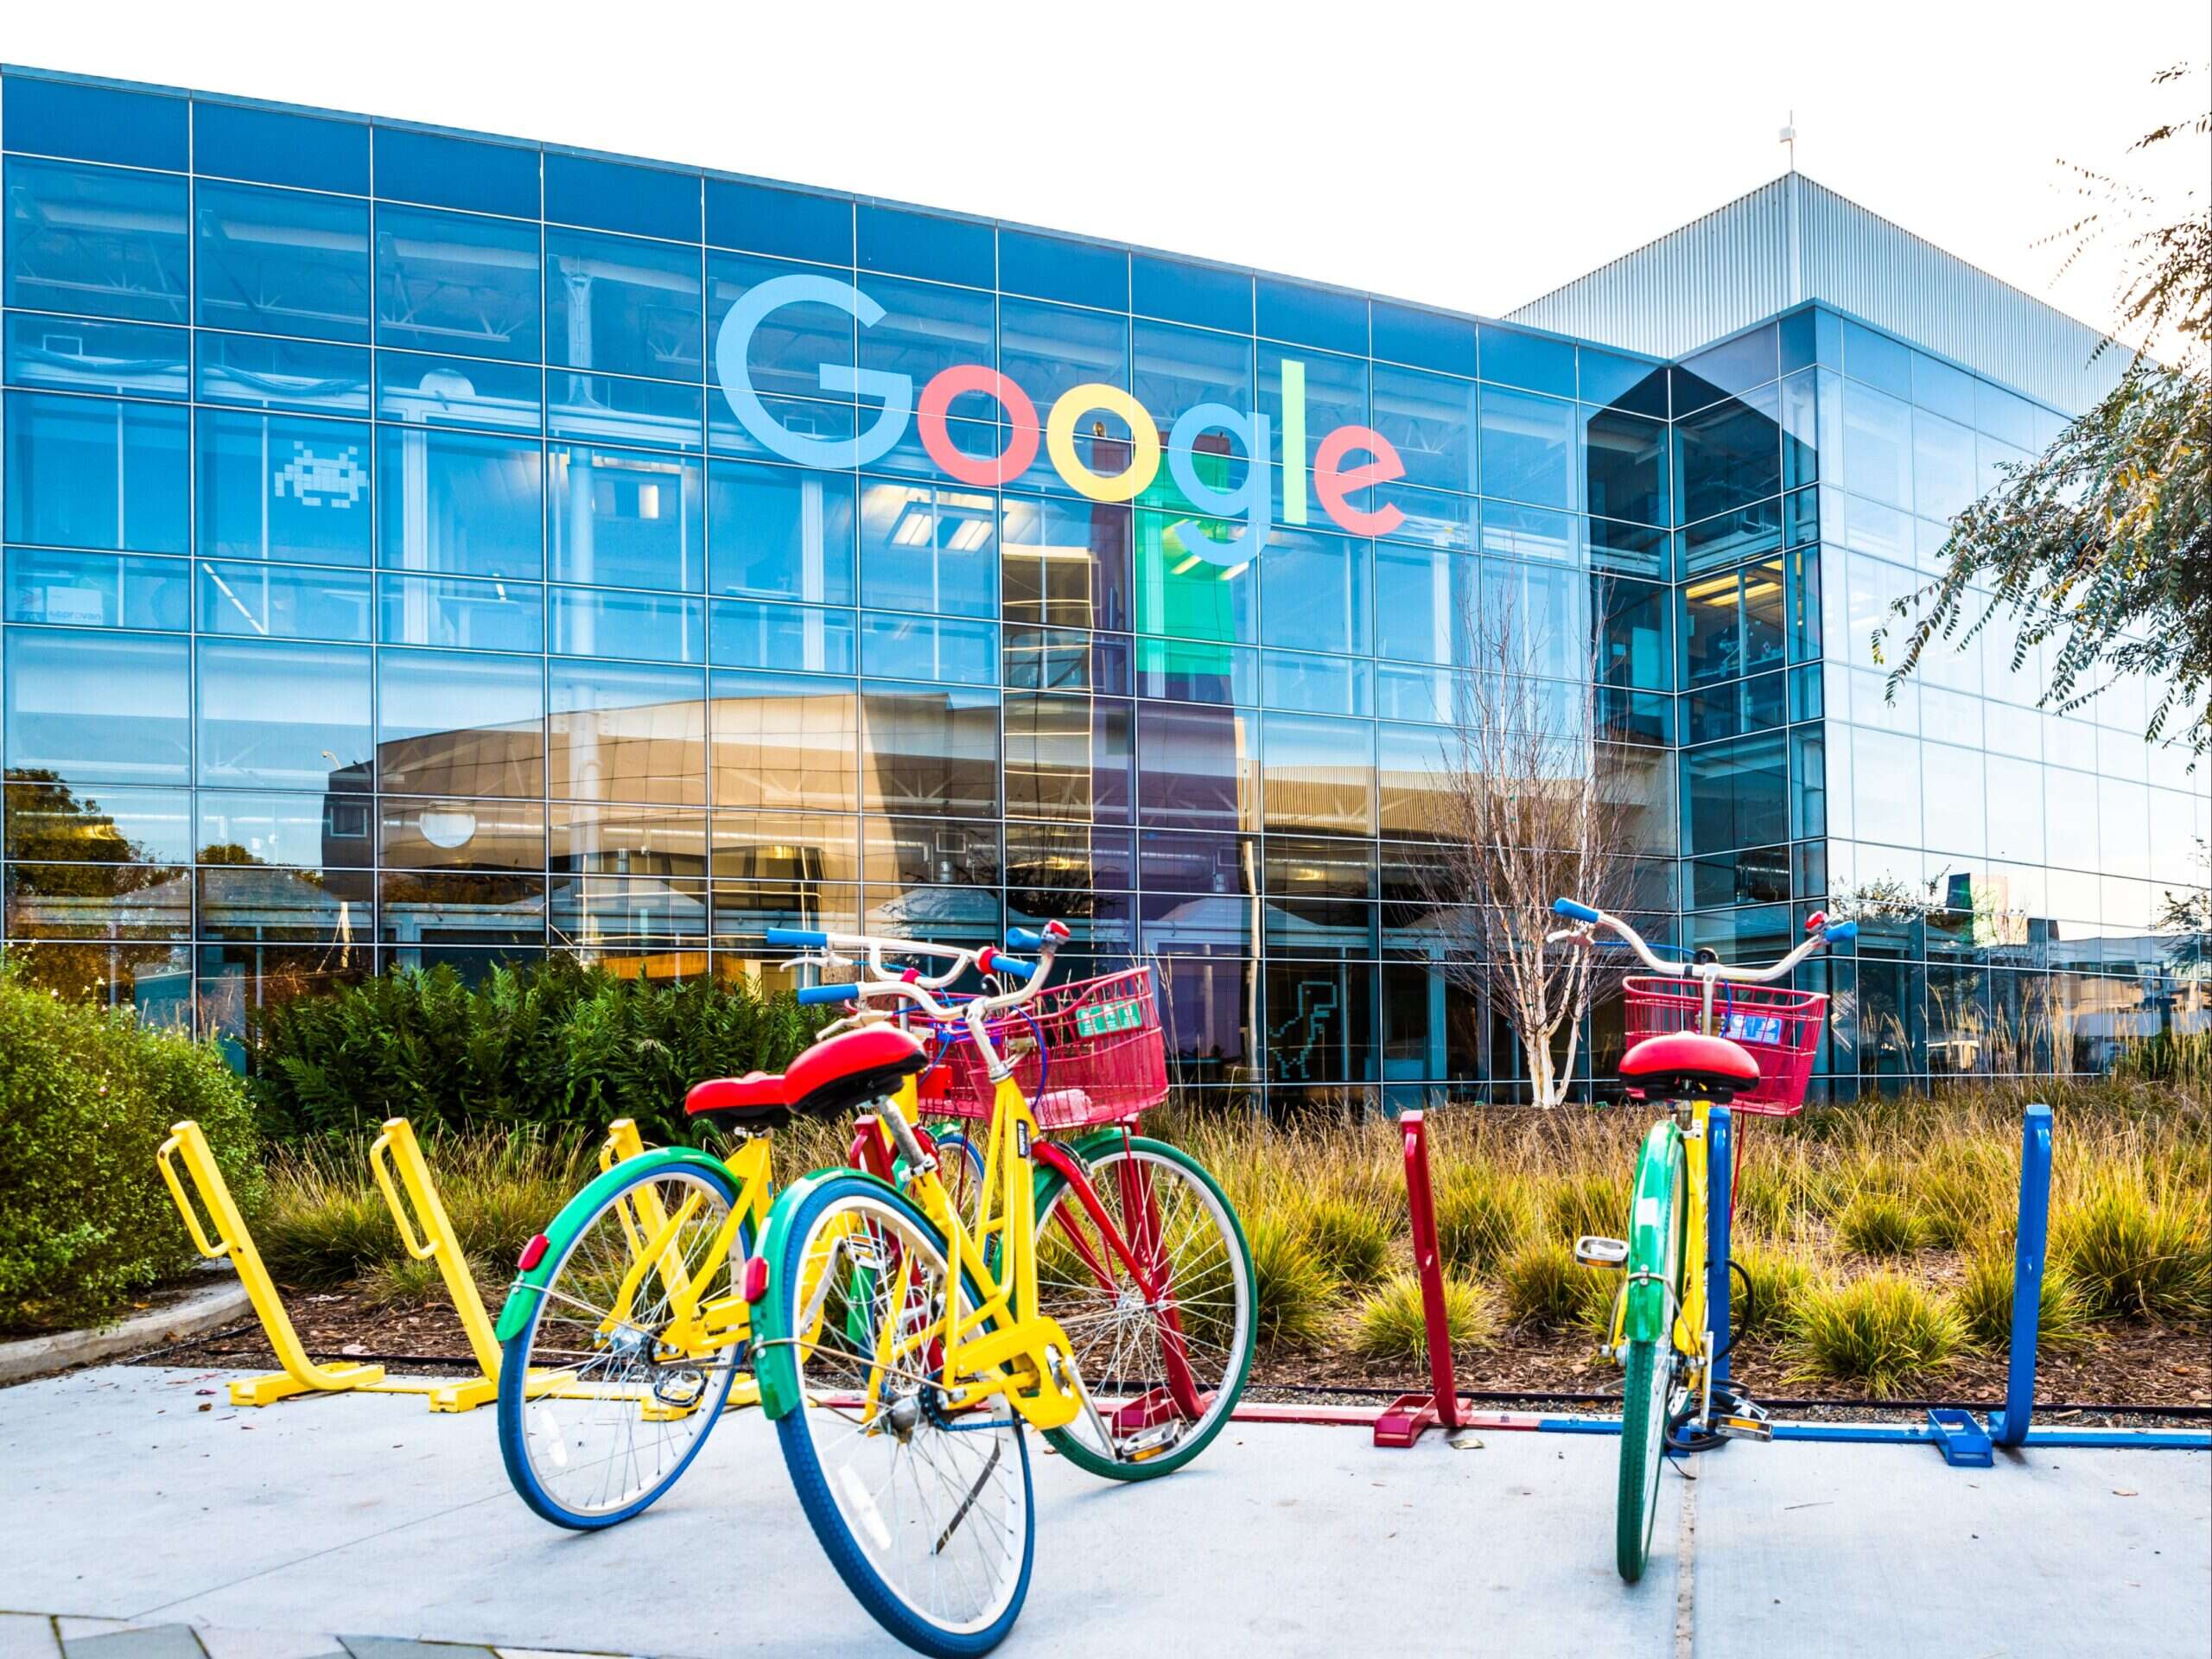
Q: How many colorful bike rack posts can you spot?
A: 8